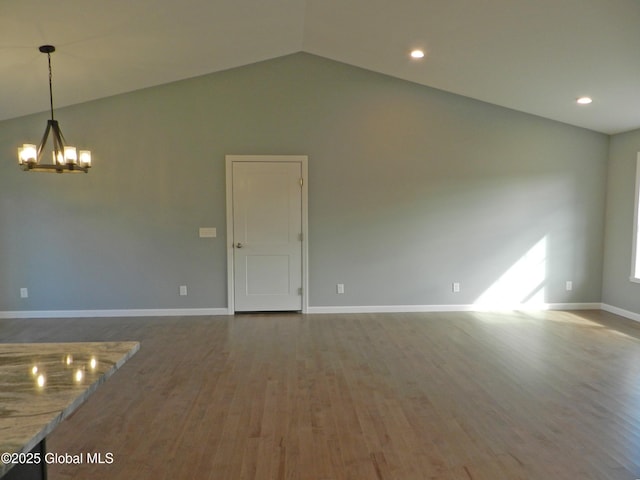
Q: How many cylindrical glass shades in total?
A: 5